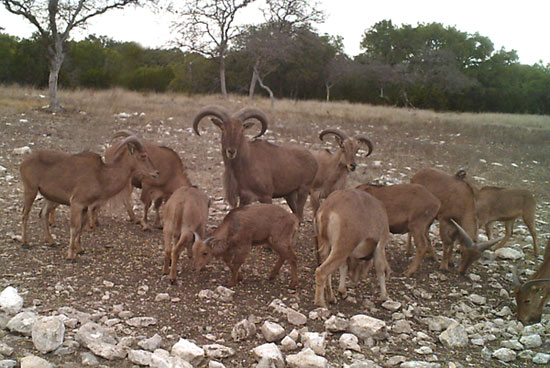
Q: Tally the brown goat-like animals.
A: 11